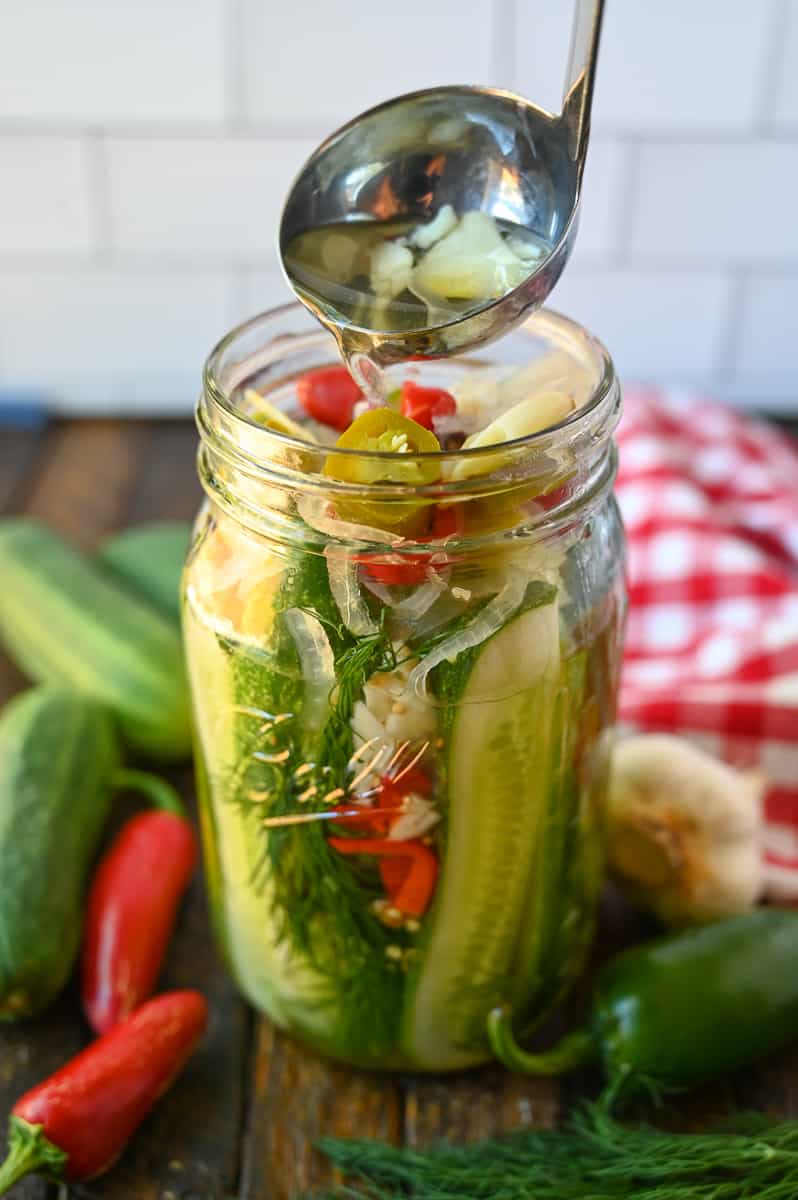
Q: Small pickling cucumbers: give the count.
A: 3